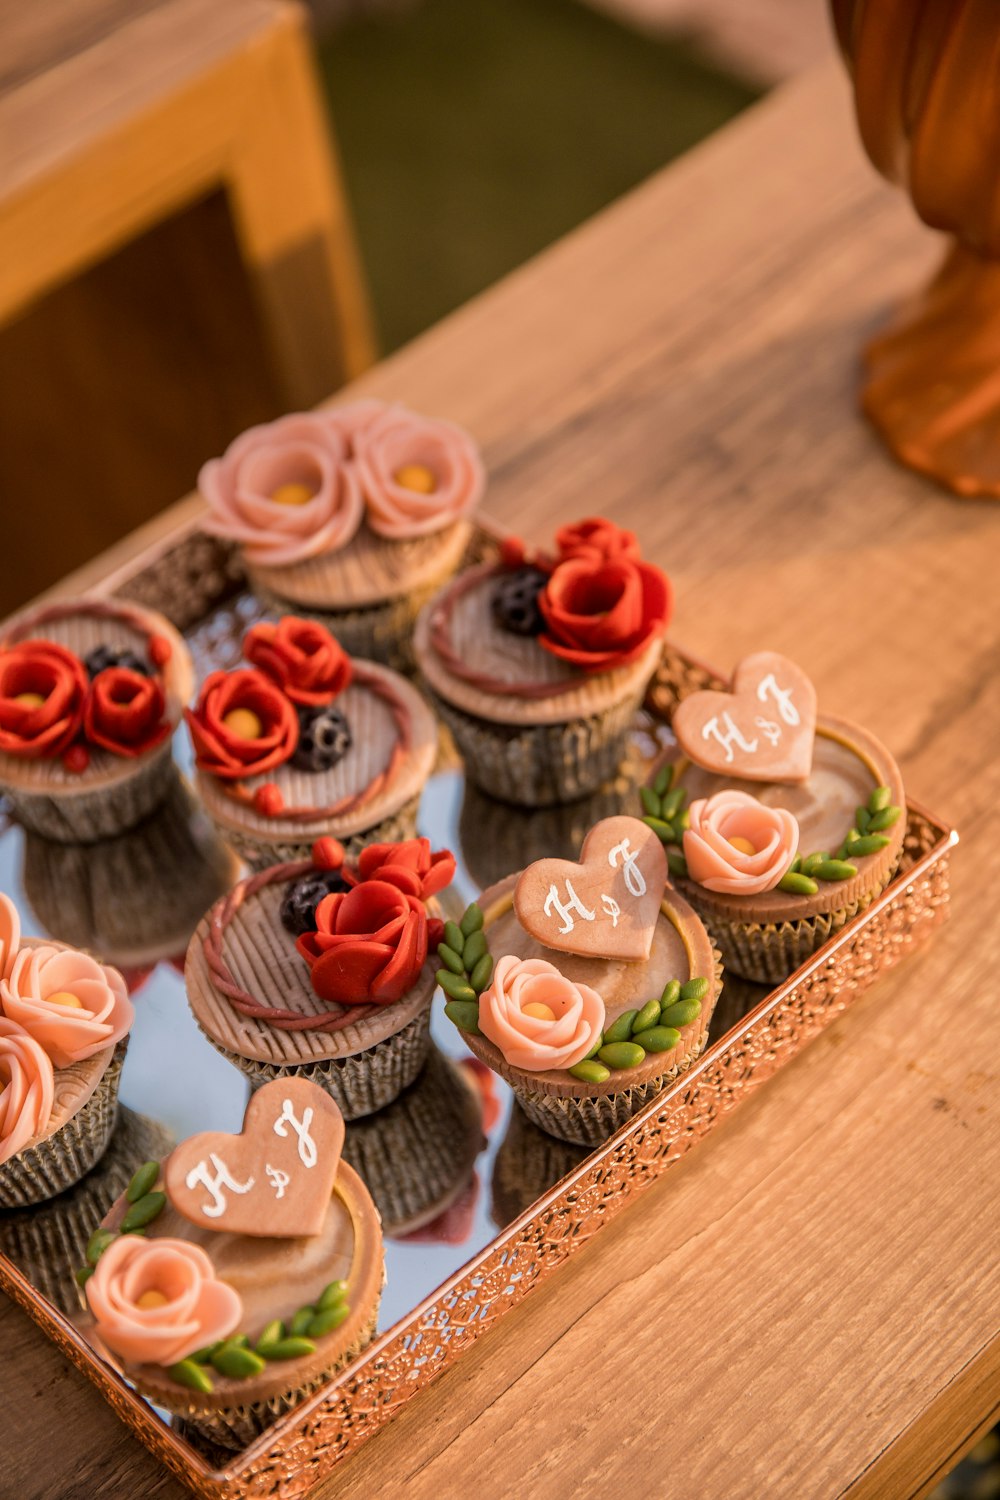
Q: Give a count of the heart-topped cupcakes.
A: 3